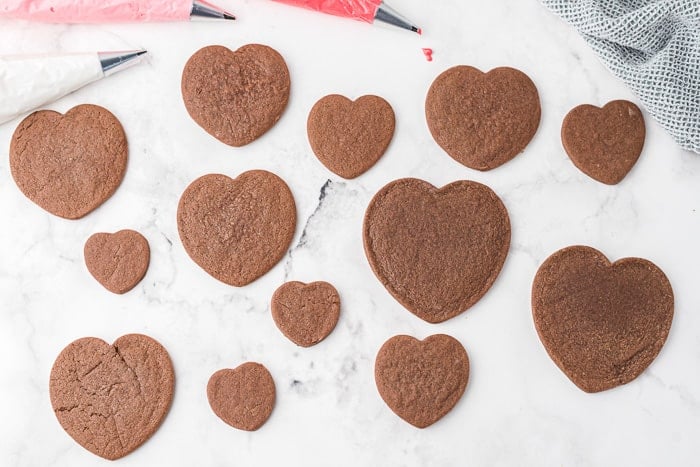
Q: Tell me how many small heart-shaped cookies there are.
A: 3